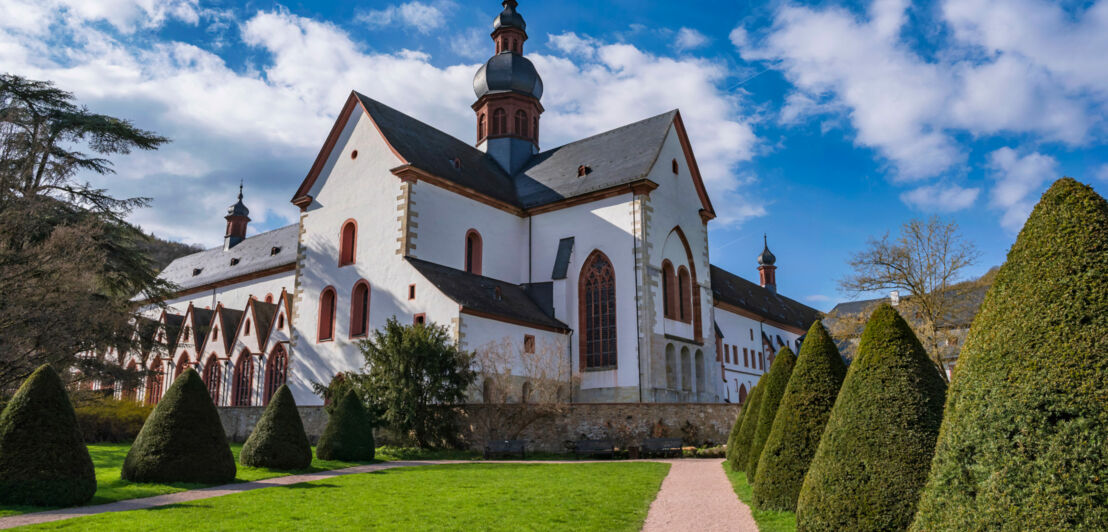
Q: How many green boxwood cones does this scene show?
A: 10